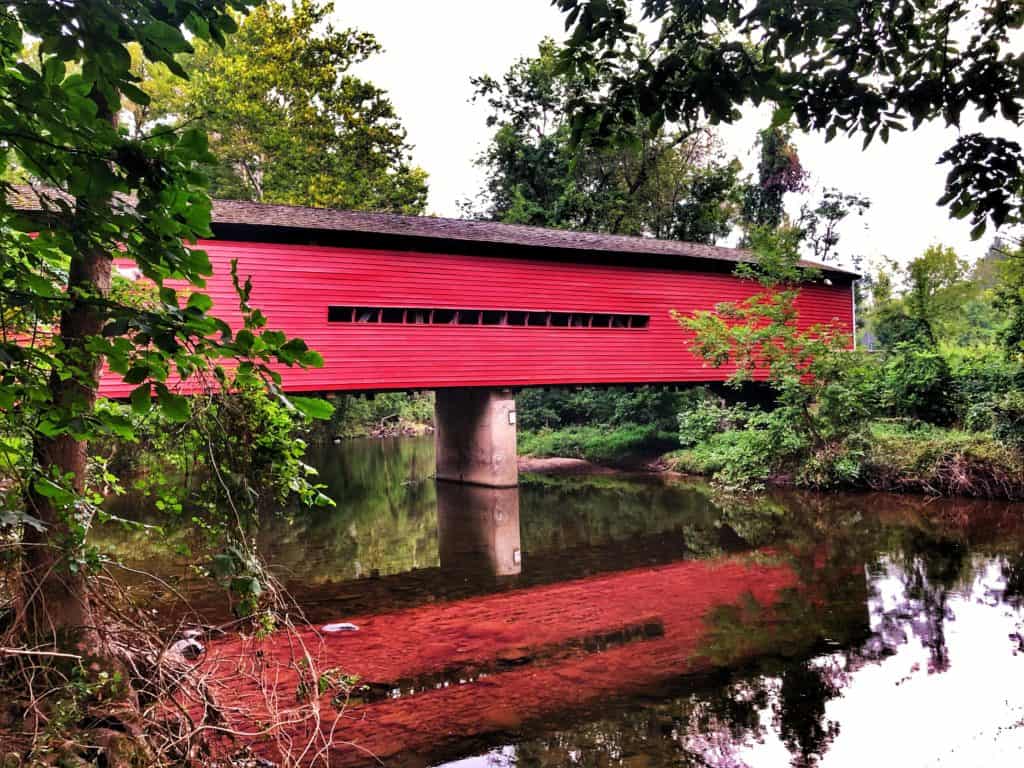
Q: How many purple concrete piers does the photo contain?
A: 0